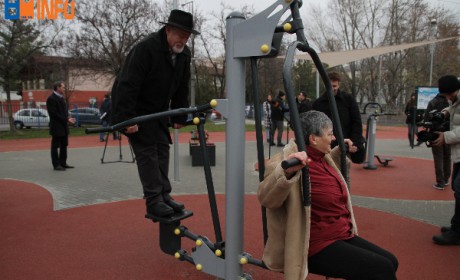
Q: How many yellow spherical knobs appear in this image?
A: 12